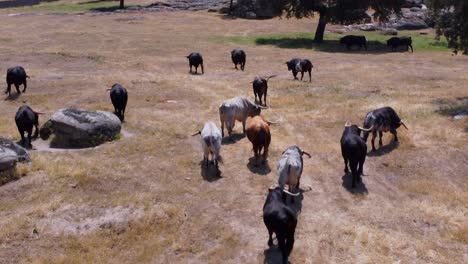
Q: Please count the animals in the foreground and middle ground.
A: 14